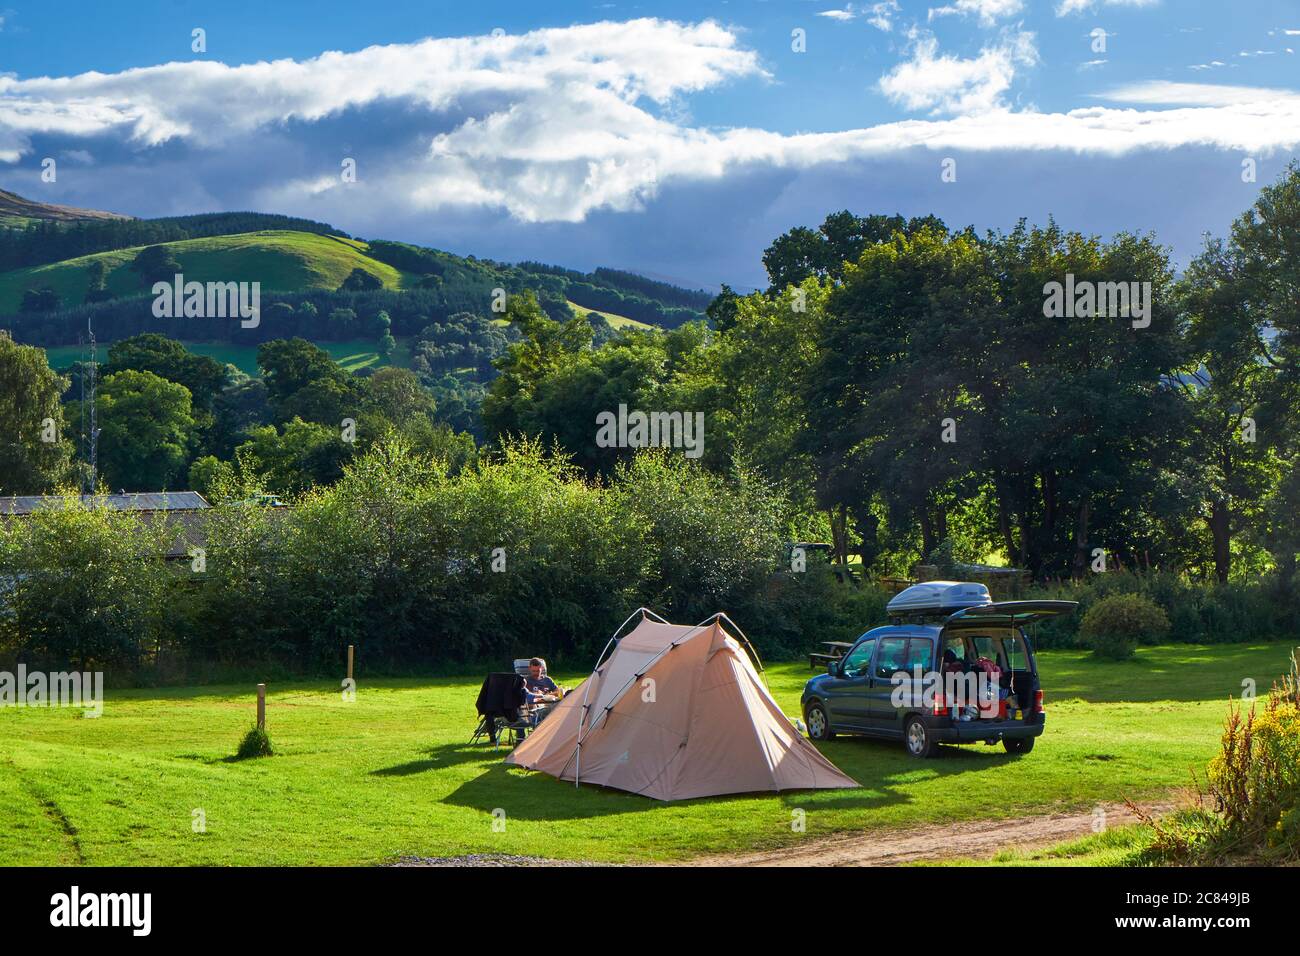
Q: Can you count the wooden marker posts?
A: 2